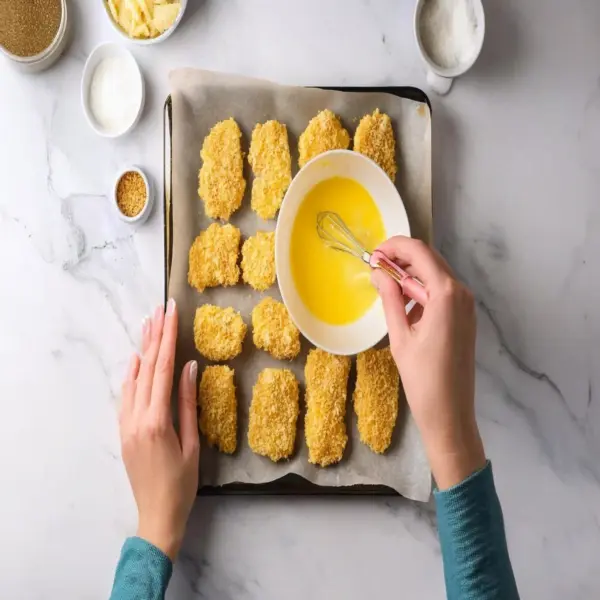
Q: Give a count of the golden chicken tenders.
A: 12